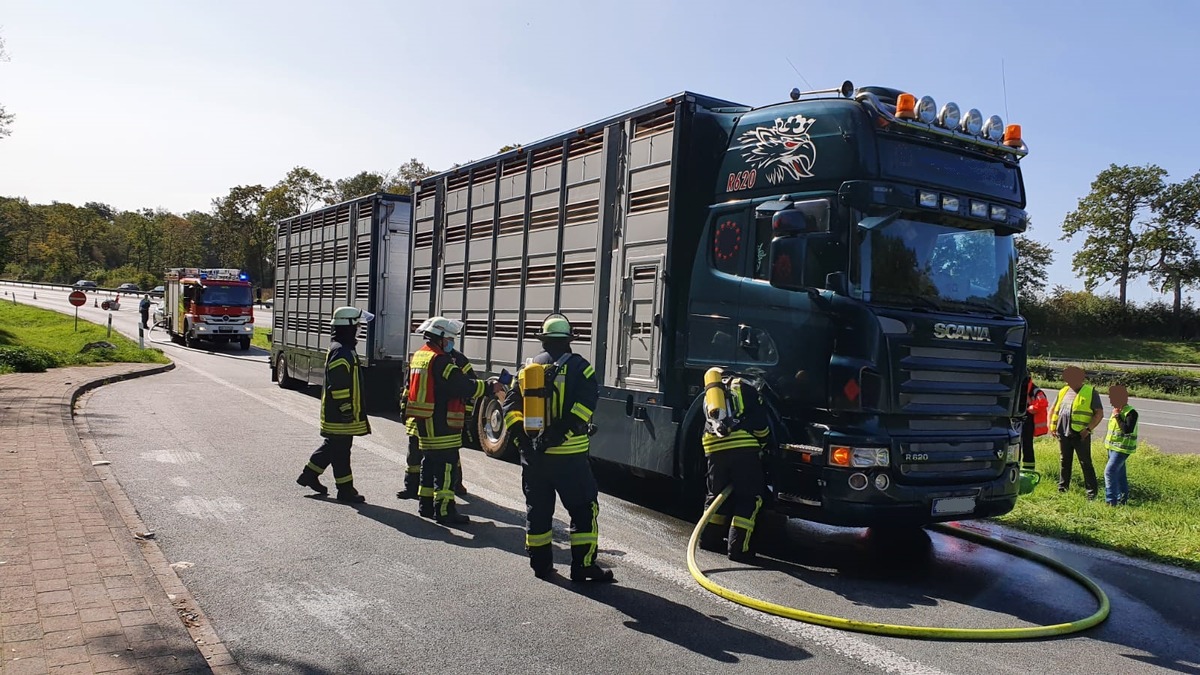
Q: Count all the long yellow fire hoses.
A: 1